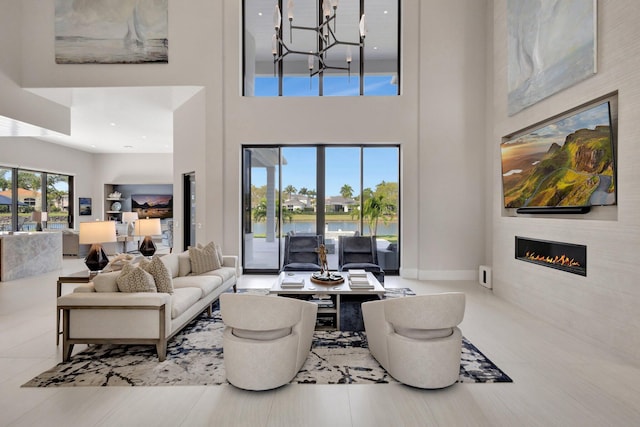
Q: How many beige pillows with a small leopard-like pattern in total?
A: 2